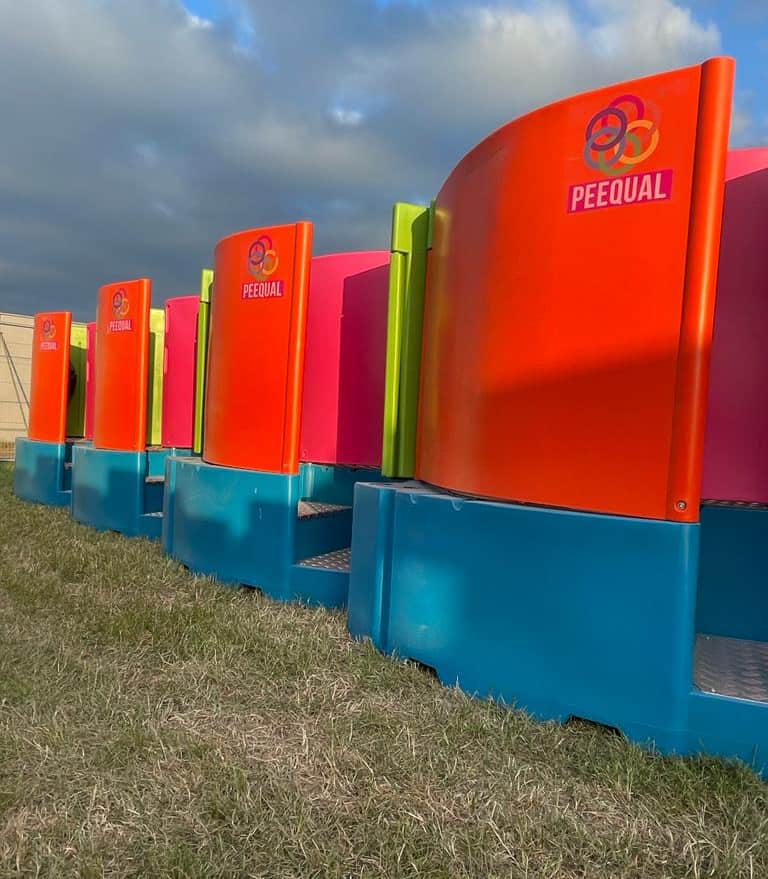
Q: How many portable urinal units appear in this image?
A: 4